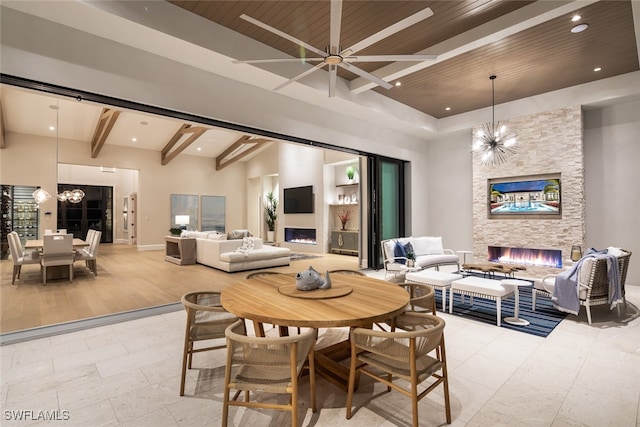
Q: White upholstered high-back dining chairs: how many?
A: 6